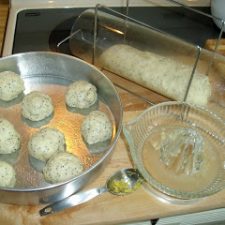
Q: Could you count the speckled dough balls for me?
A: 8